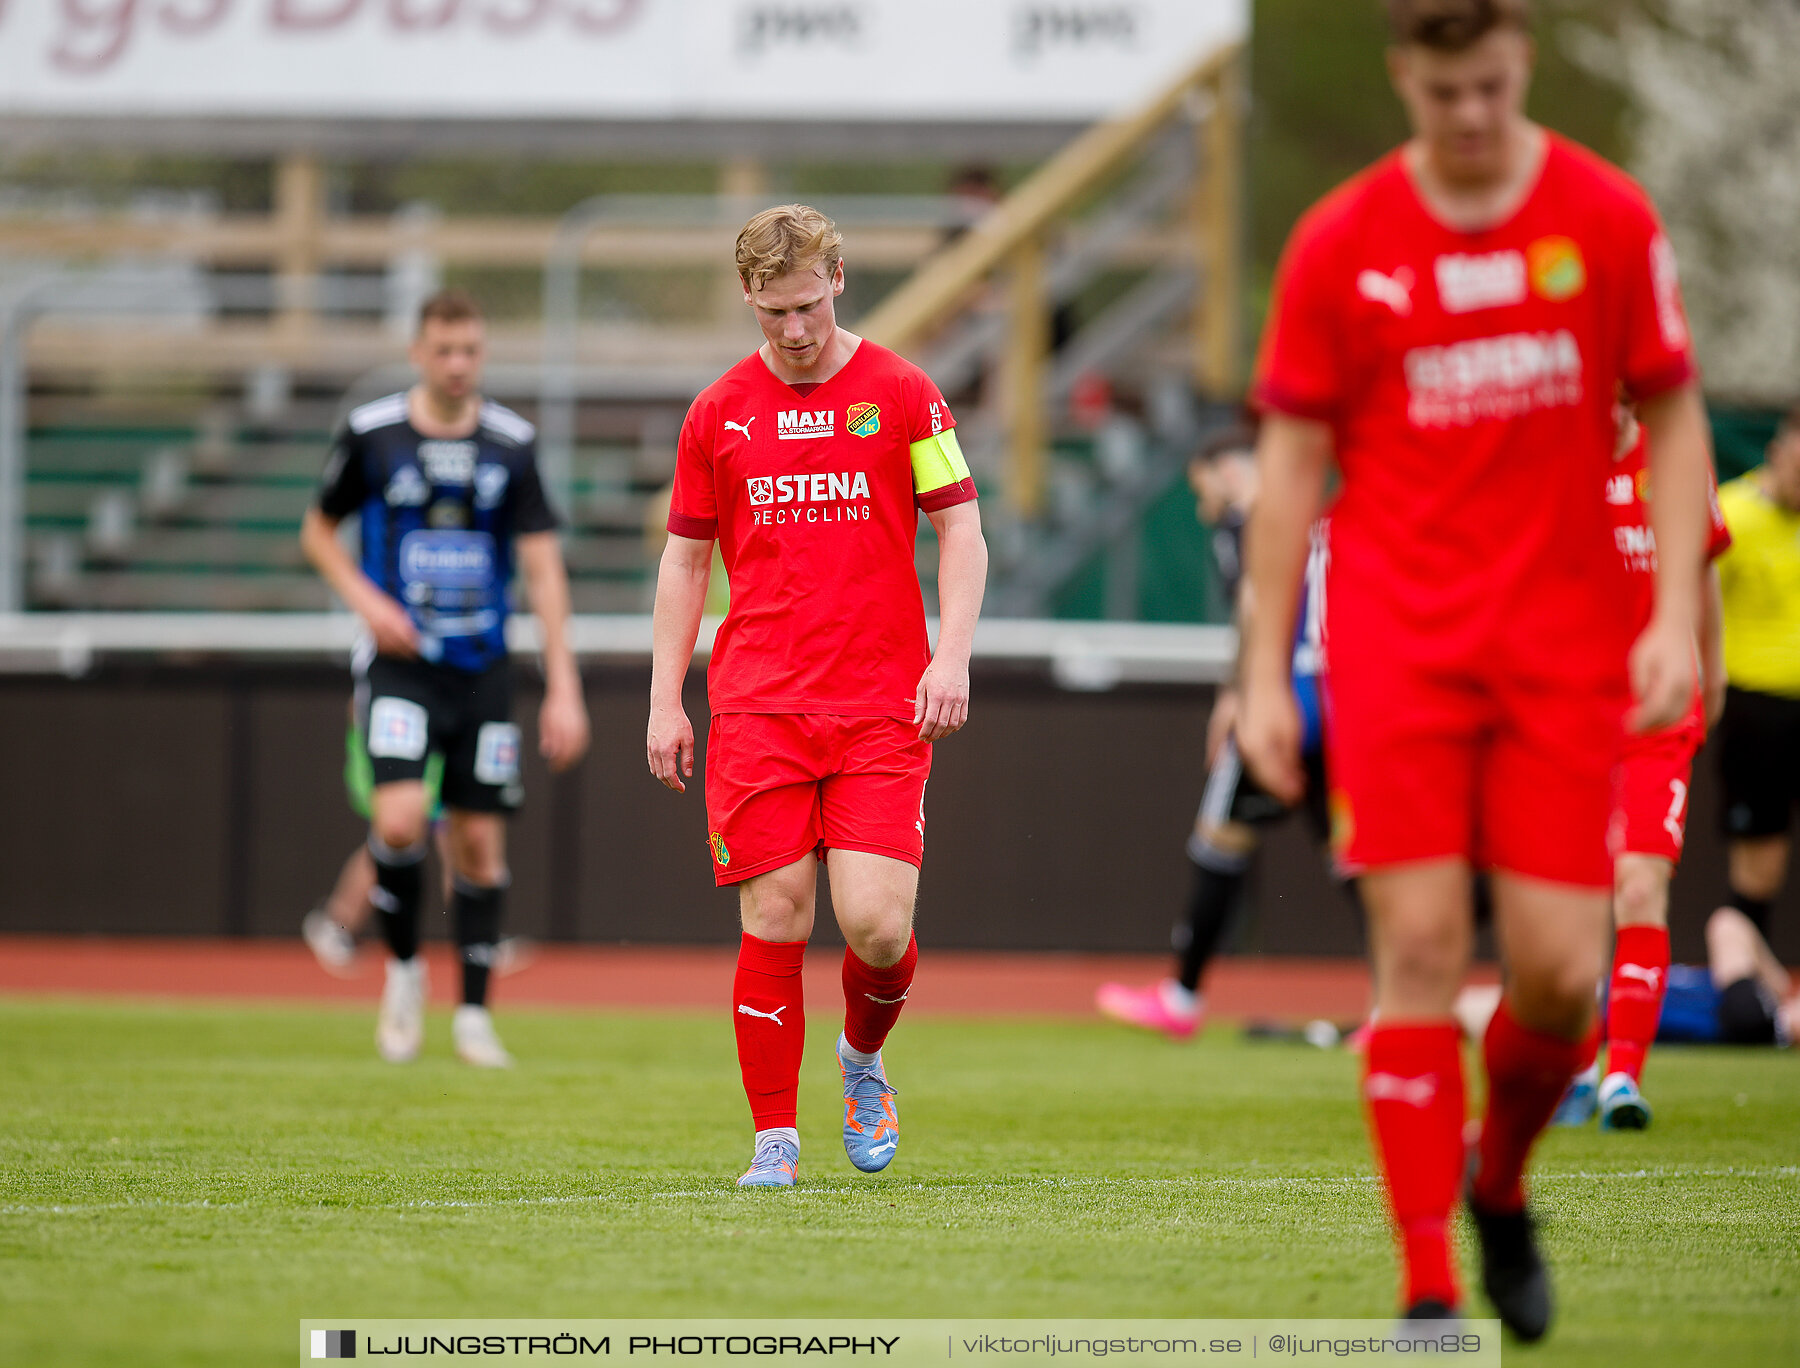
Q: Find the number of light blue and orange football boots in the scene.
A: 2